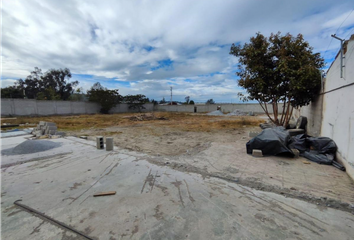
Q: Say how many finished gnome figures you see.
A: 0